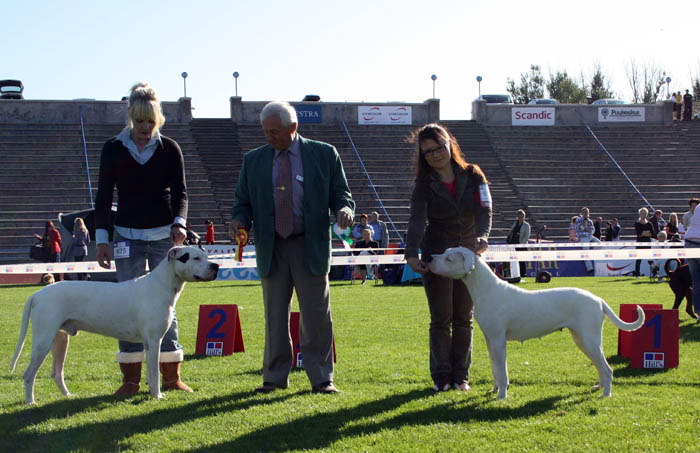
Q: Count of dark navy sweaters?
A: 1